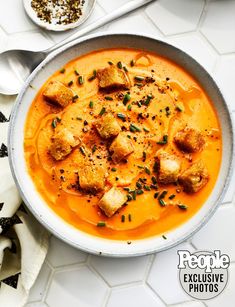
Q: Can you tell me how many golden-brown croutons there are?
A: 10